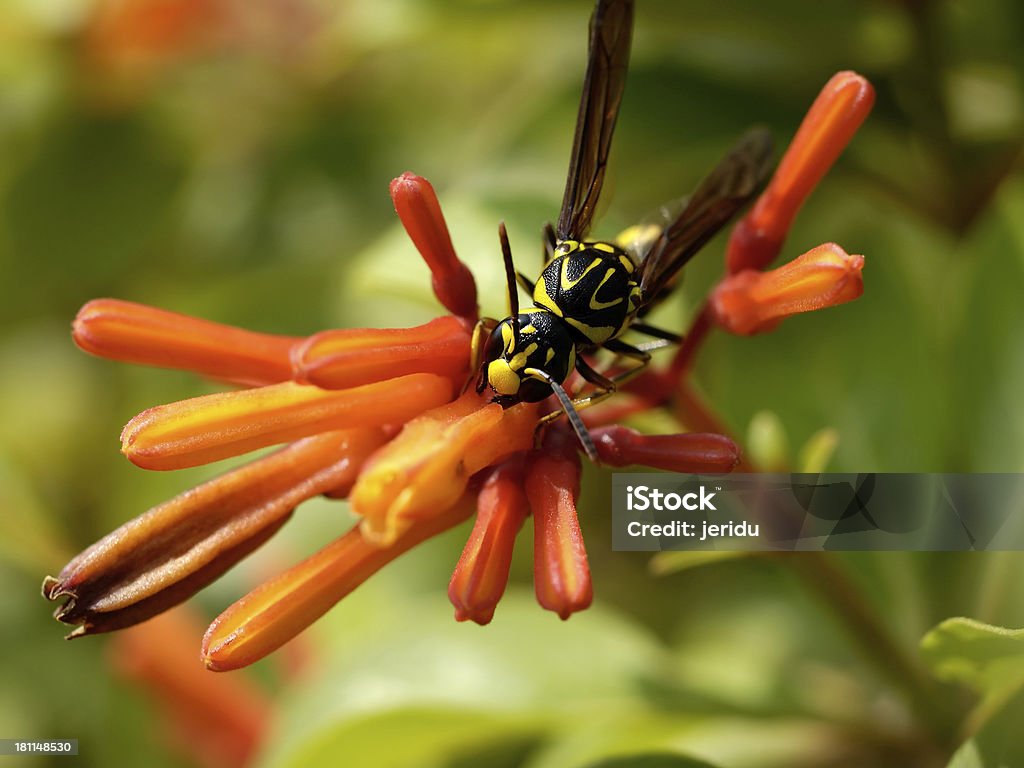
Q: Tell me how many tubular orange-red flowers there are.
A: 12